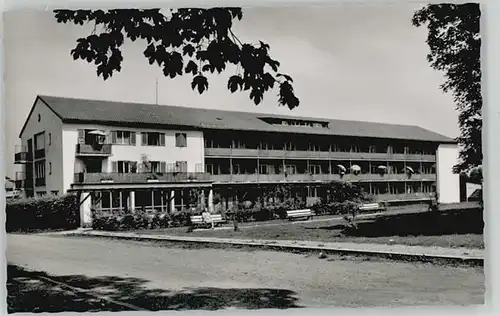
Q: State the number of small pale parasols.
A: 5